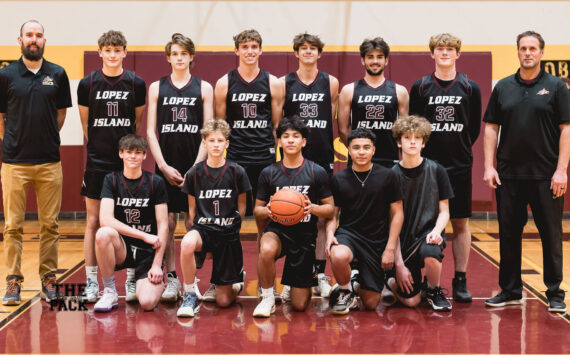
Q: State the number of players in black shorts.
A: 11